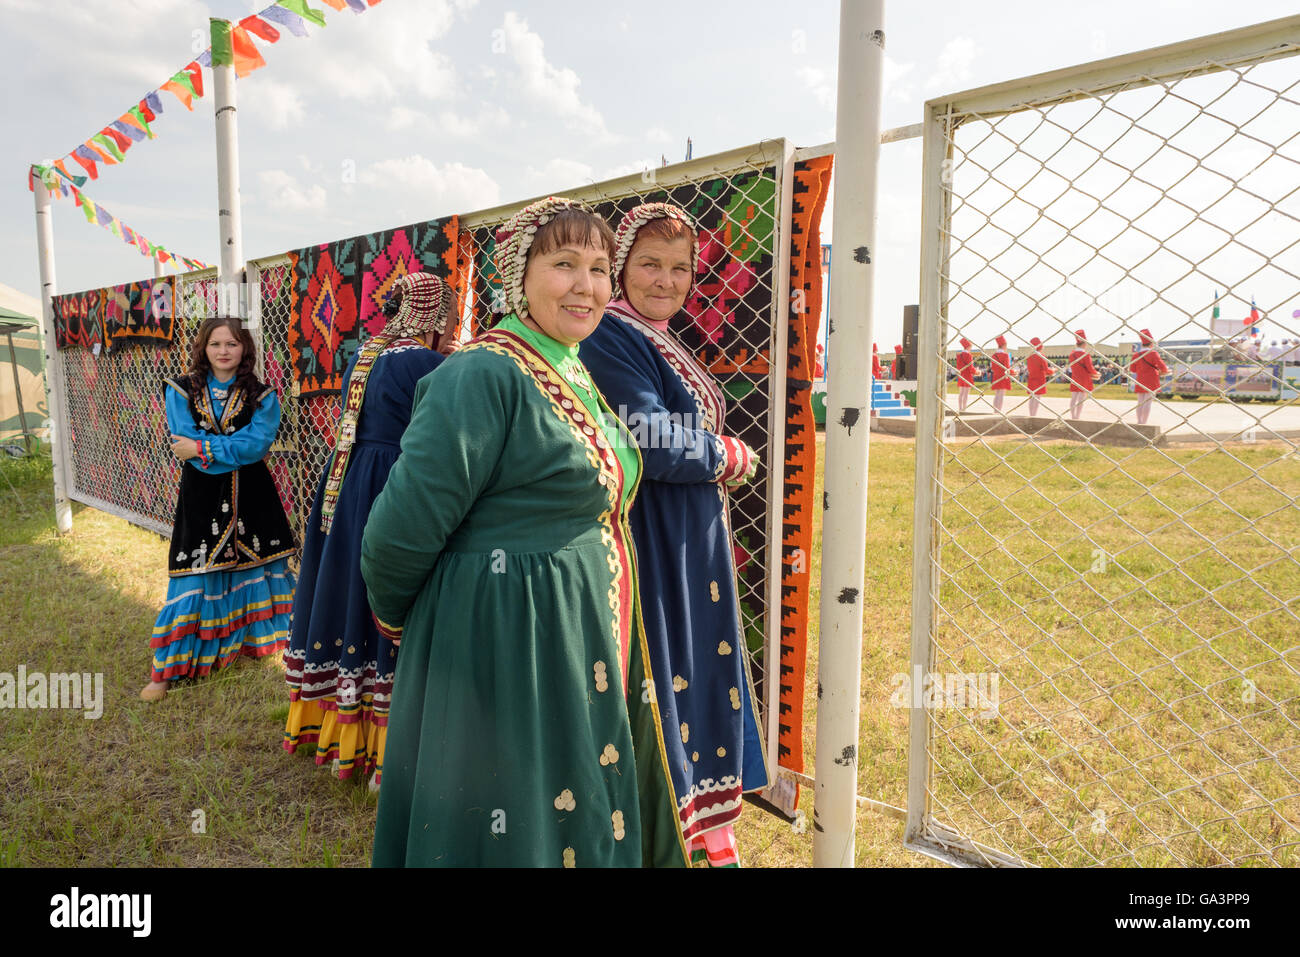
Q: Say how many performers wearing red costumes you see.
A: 8